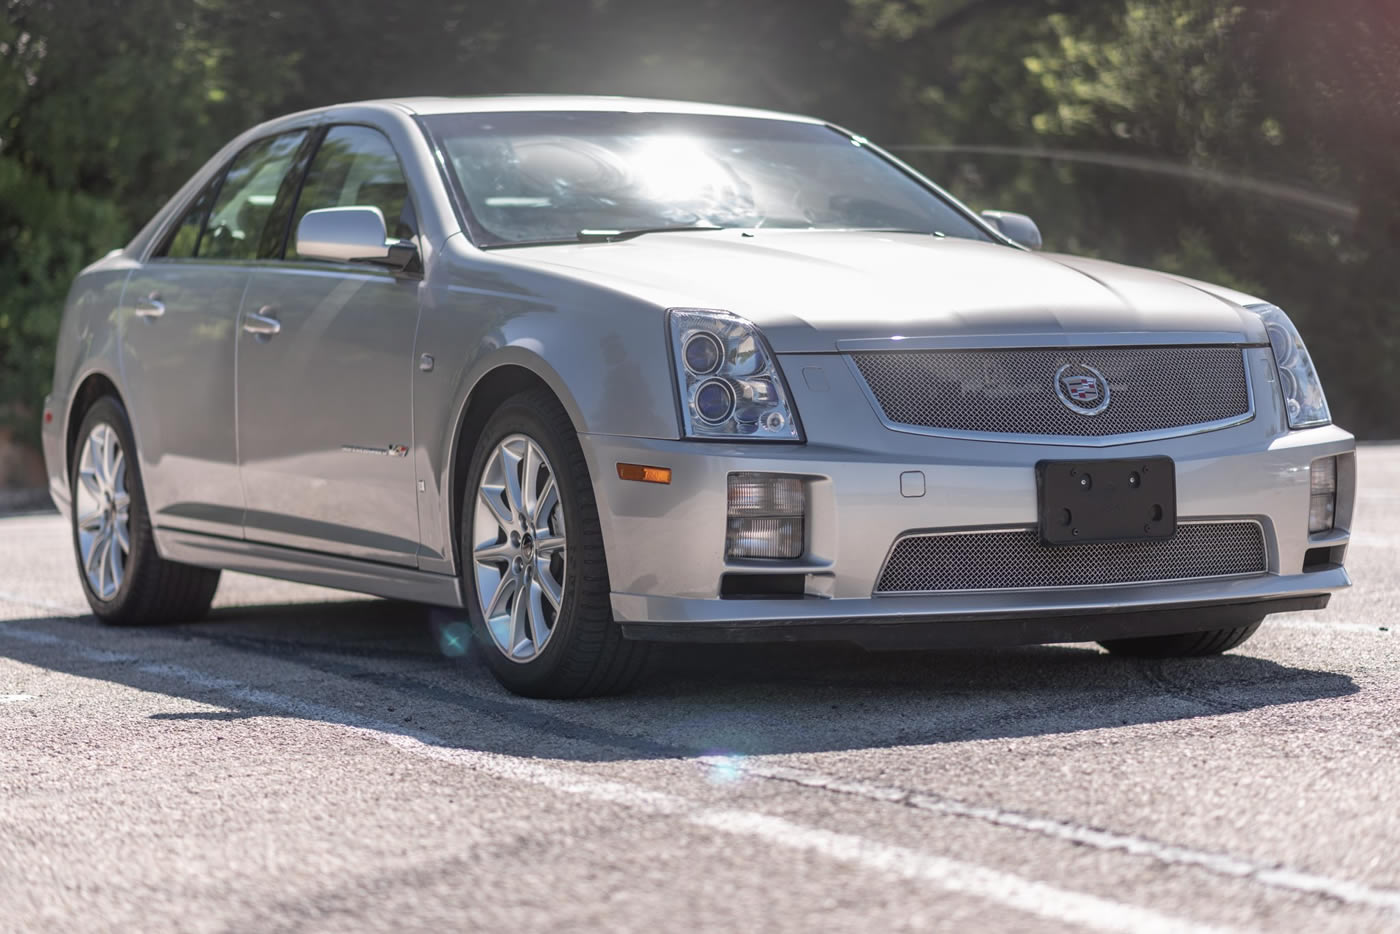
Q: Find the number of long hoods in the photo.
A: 1